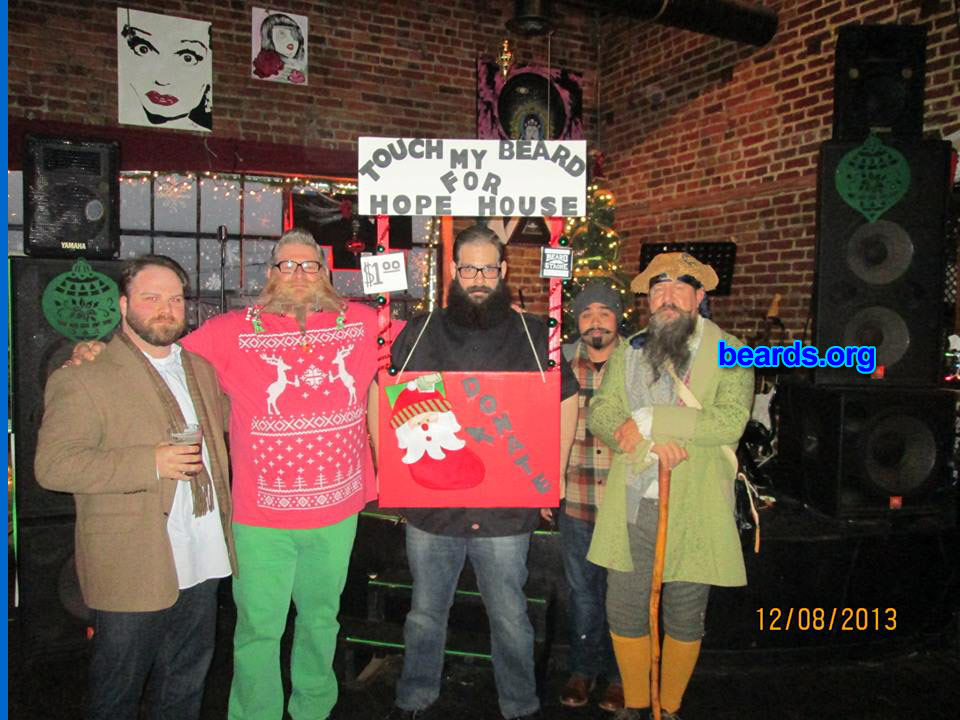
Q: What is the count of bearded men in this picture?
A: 5